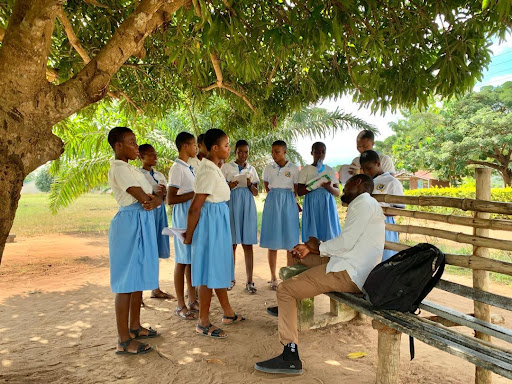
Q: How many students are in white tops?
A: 10